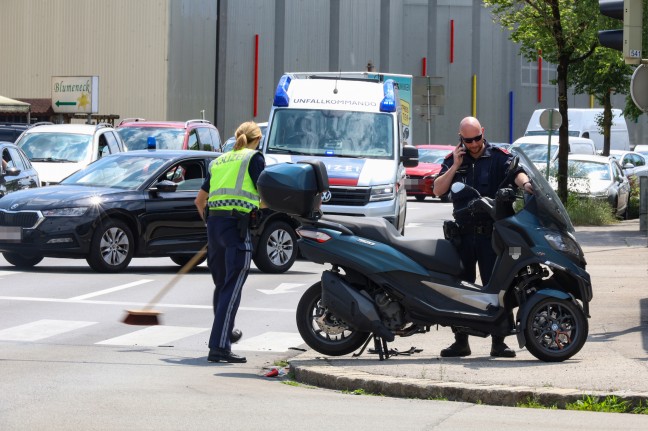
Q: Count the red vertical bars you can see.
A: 4